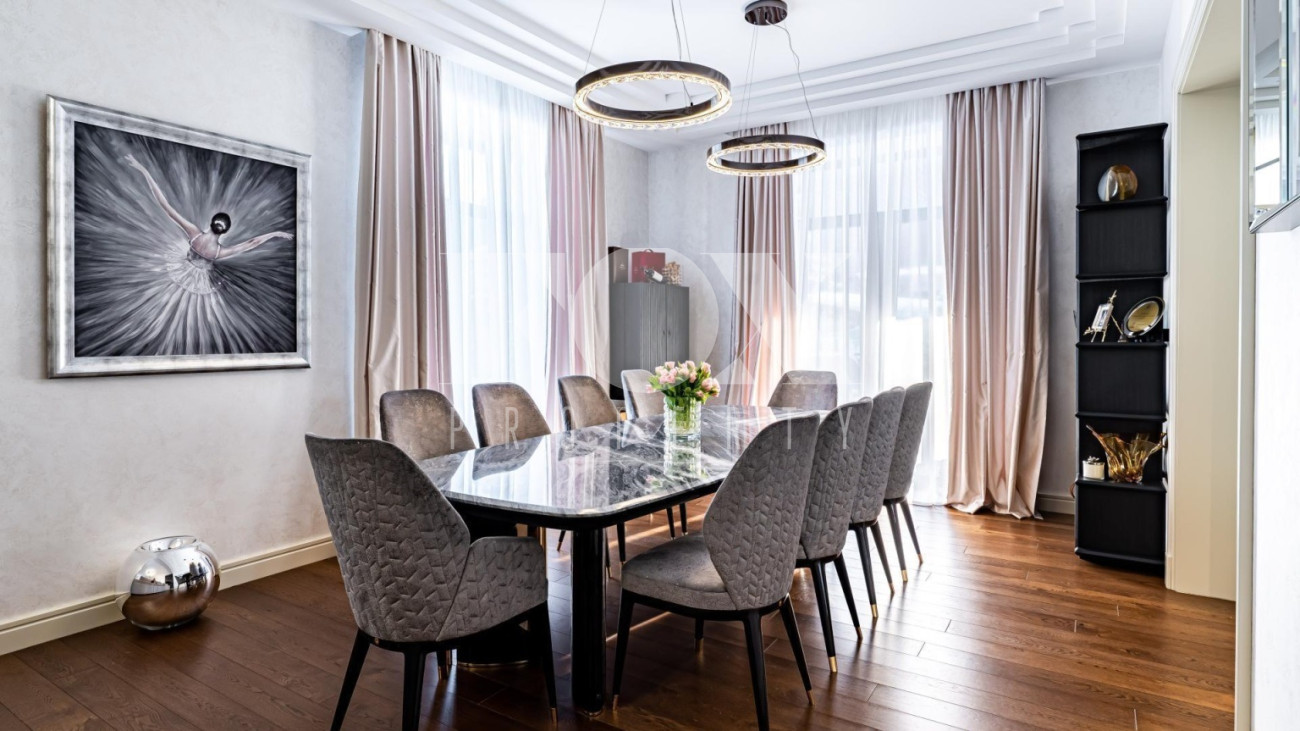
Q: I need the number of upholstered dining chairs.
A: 10